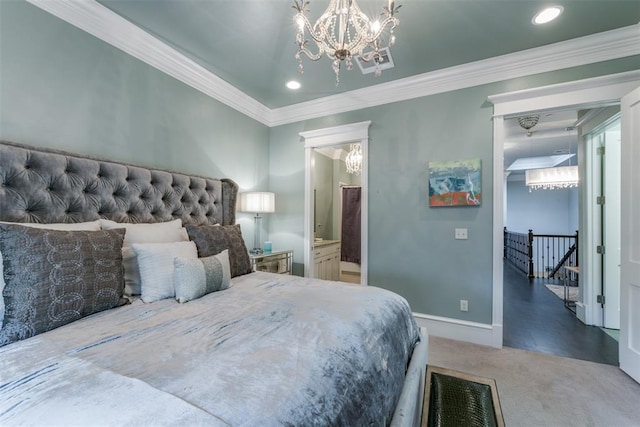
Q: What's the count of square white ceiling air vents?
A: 1